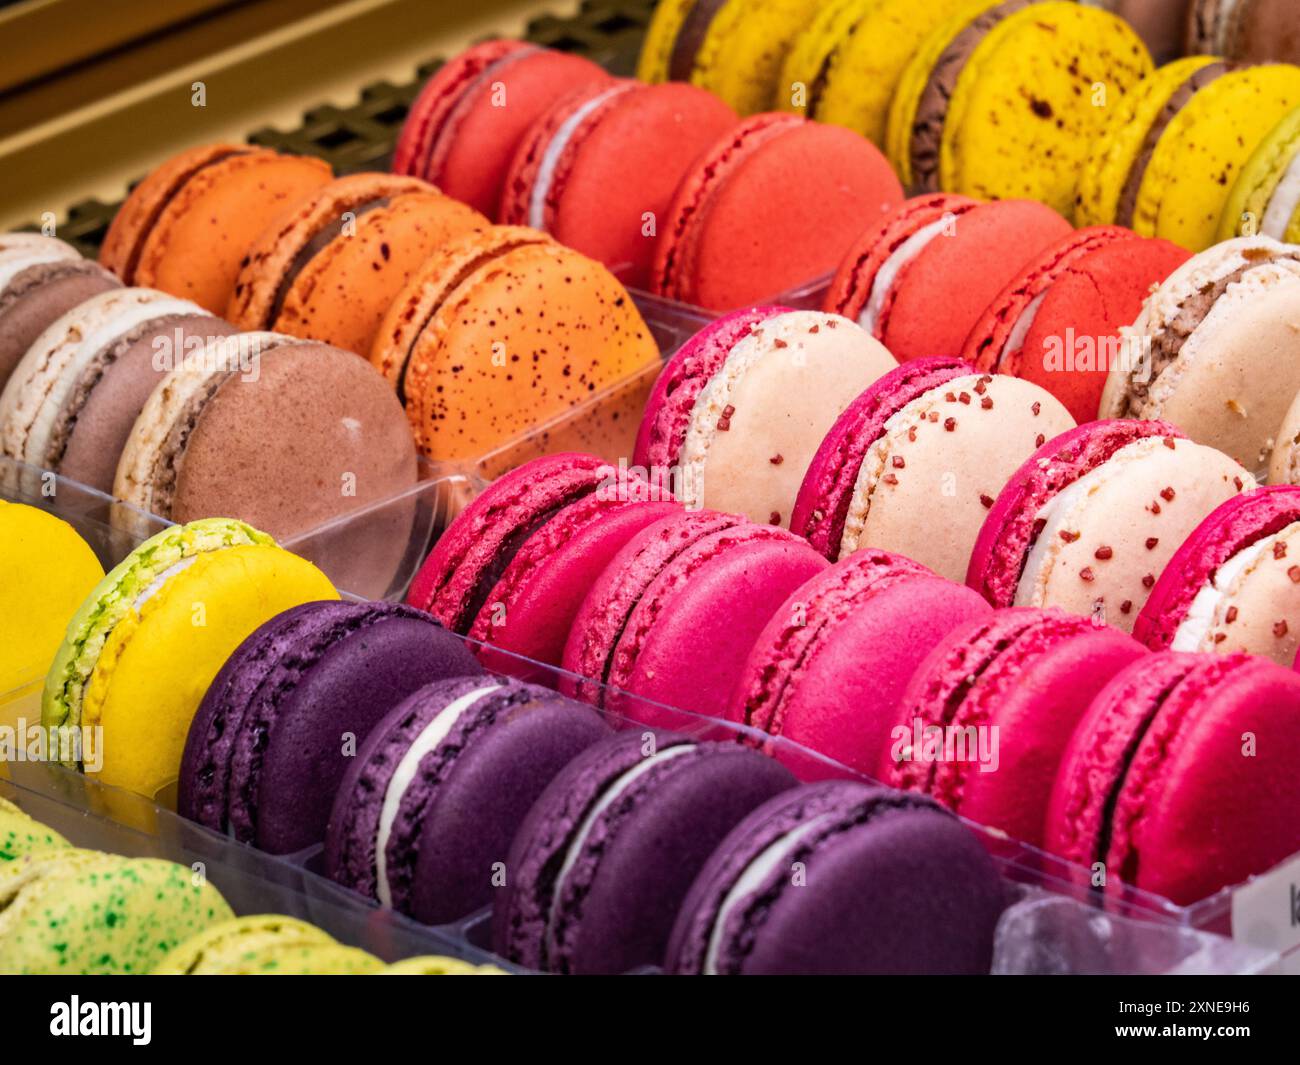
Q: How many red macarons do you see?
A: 5